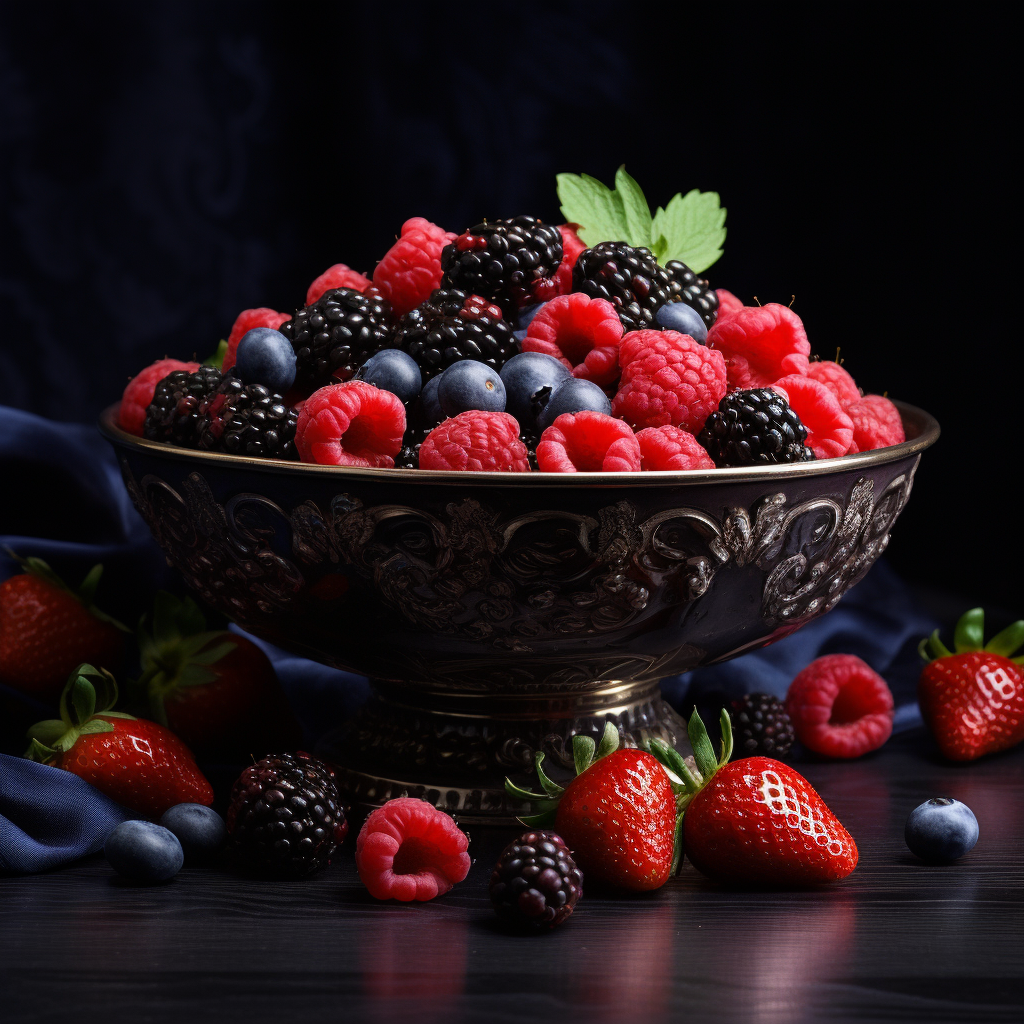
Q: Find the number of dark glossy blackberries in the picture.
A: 11